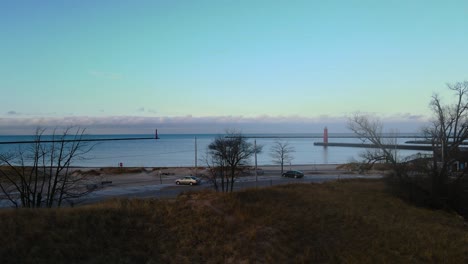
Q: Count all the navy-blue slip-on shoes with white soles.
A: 0